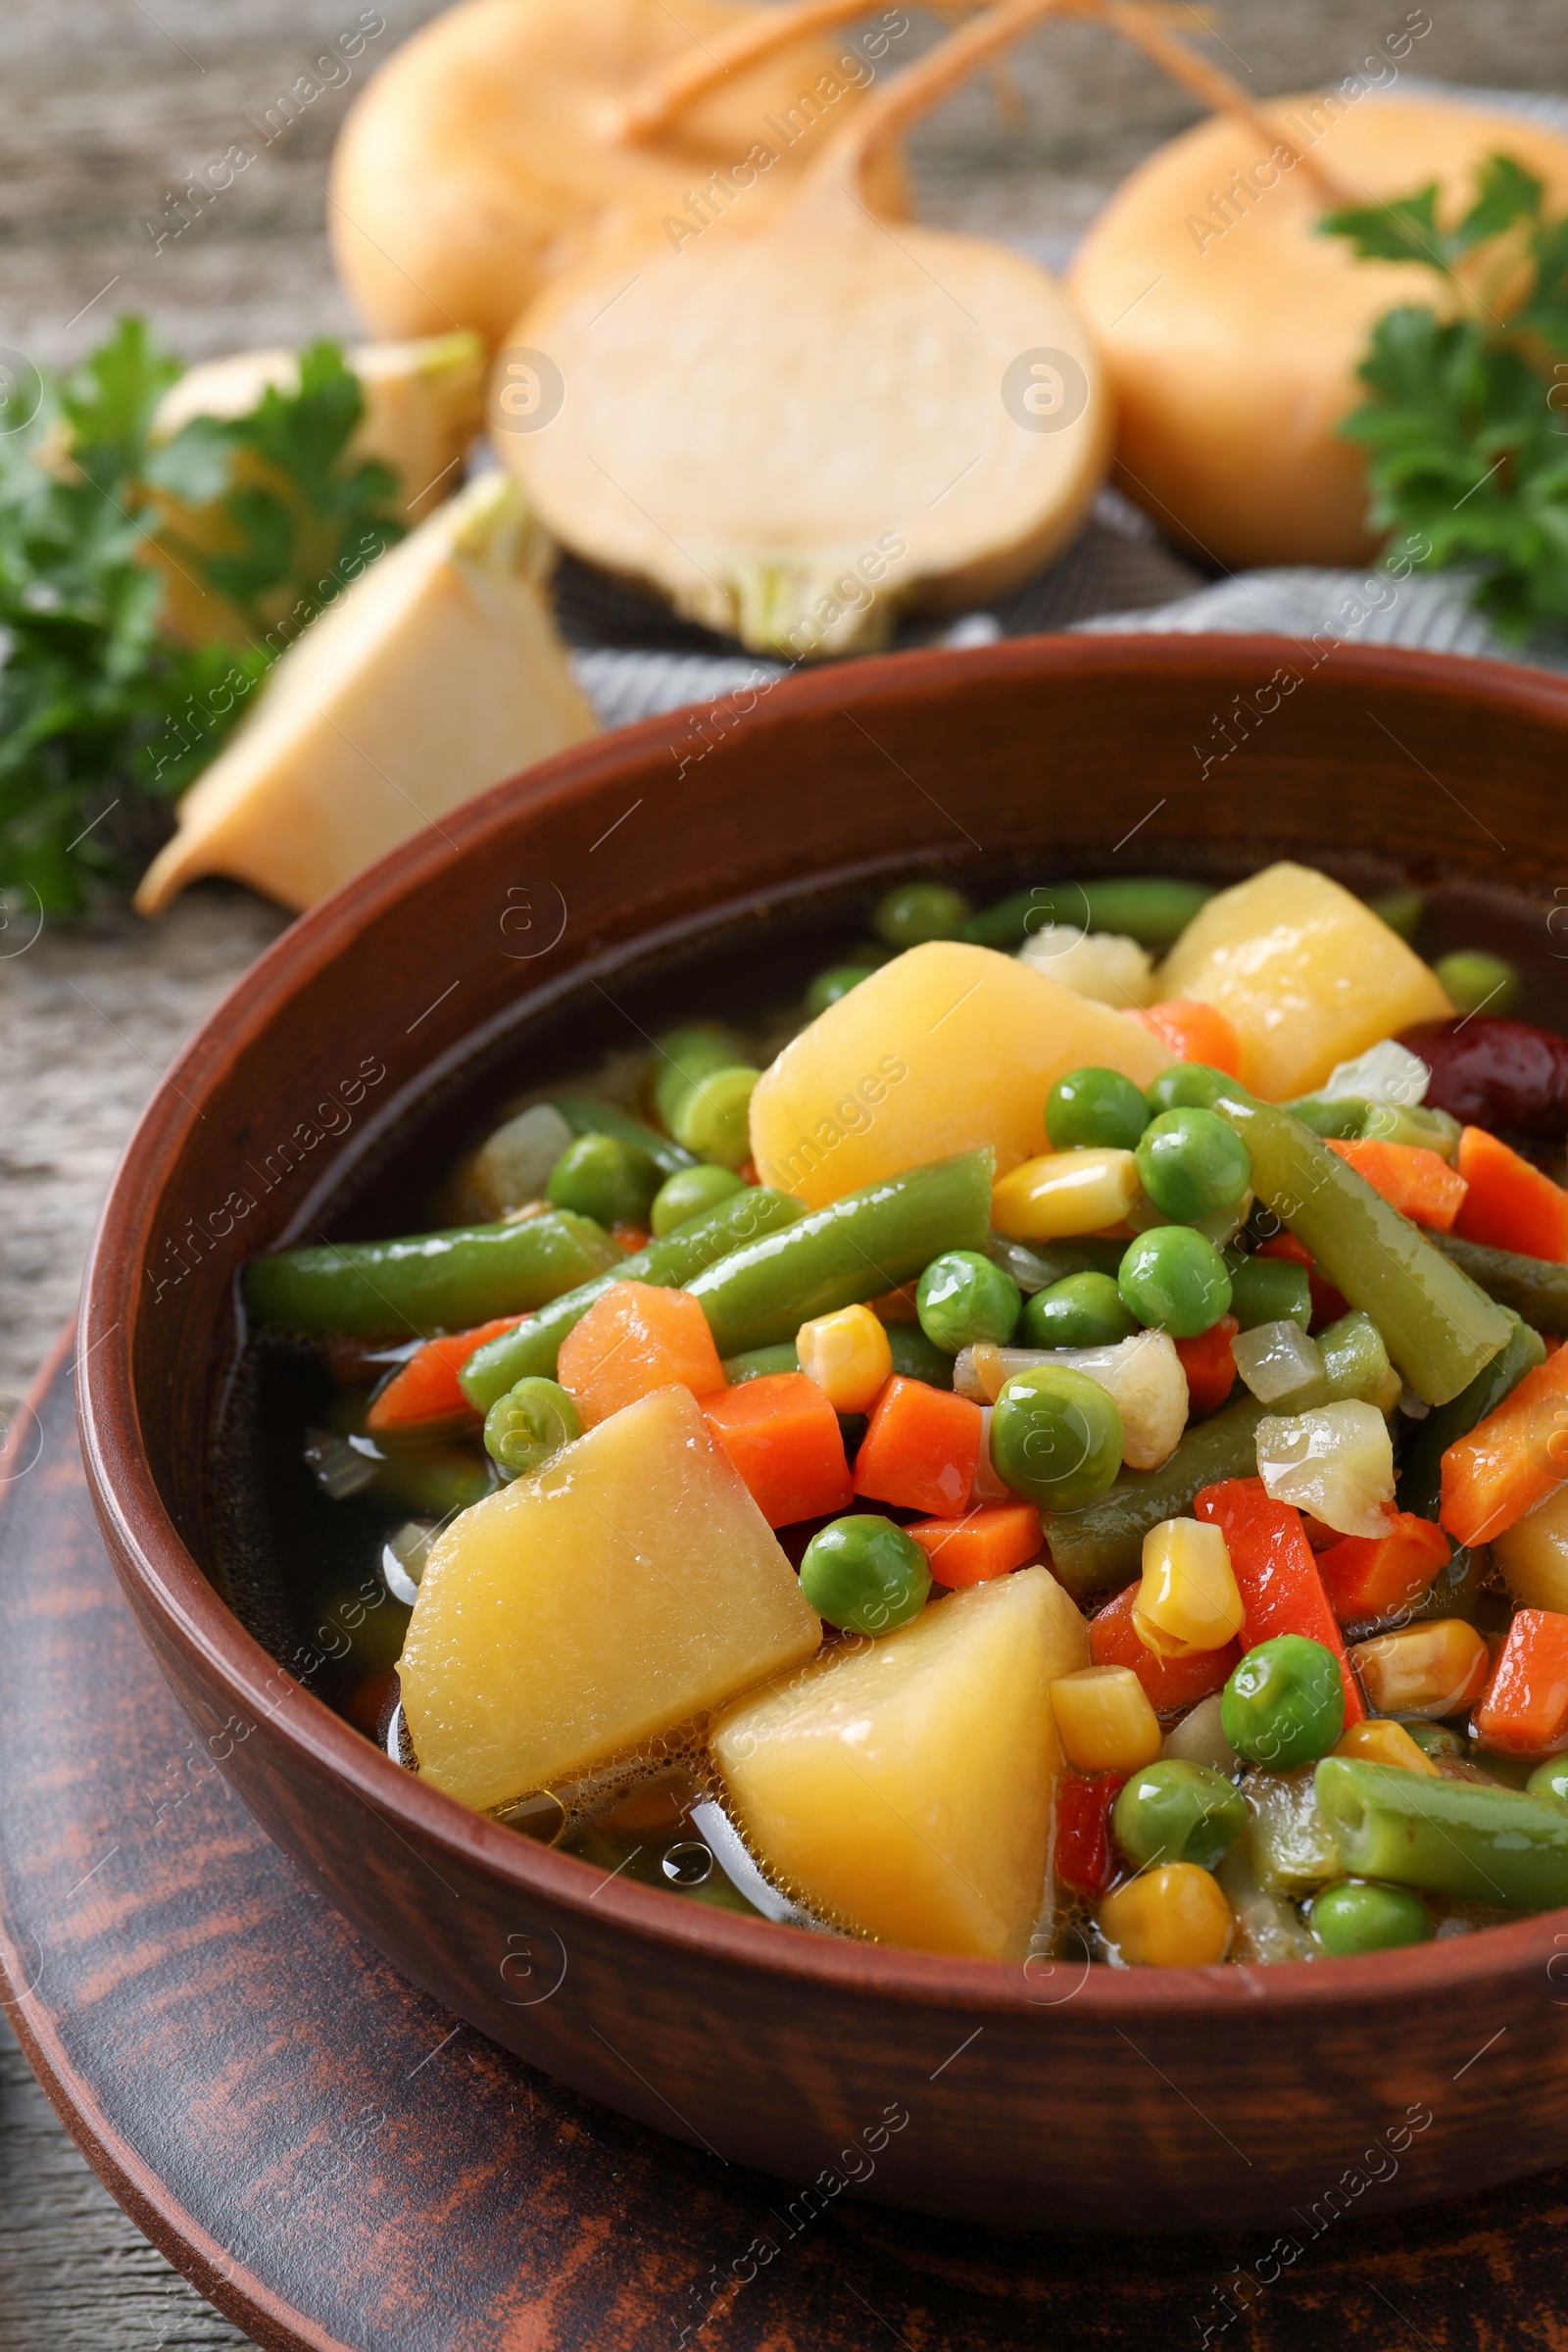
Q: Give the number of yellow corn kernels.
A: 7